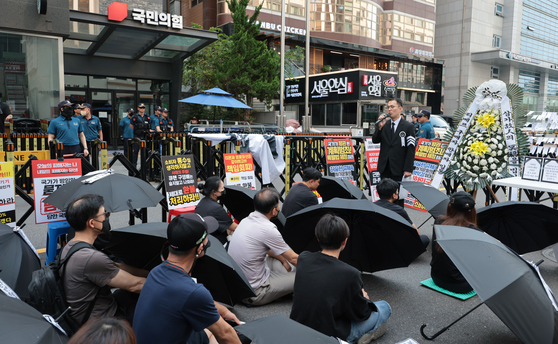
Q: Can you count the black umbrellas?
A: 11